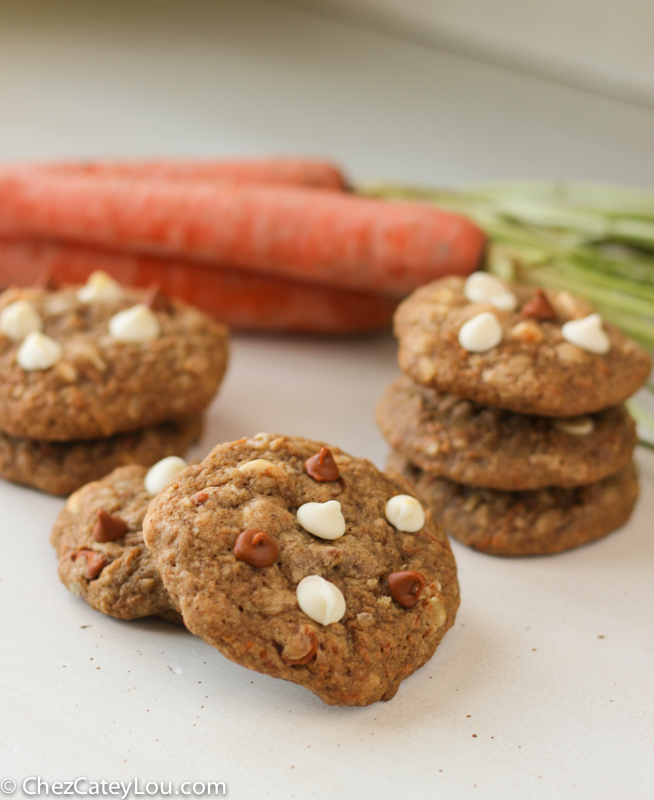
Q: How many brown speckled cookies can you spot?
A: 7